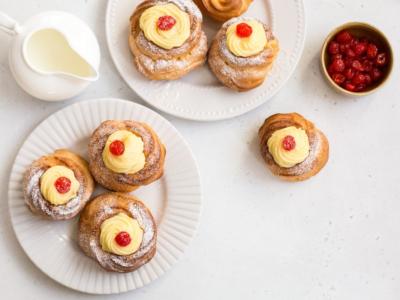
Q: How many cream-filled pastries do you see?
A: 6